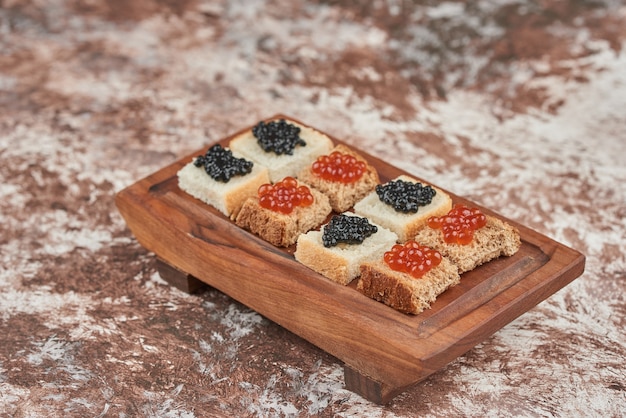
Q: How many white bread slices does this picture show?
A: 4